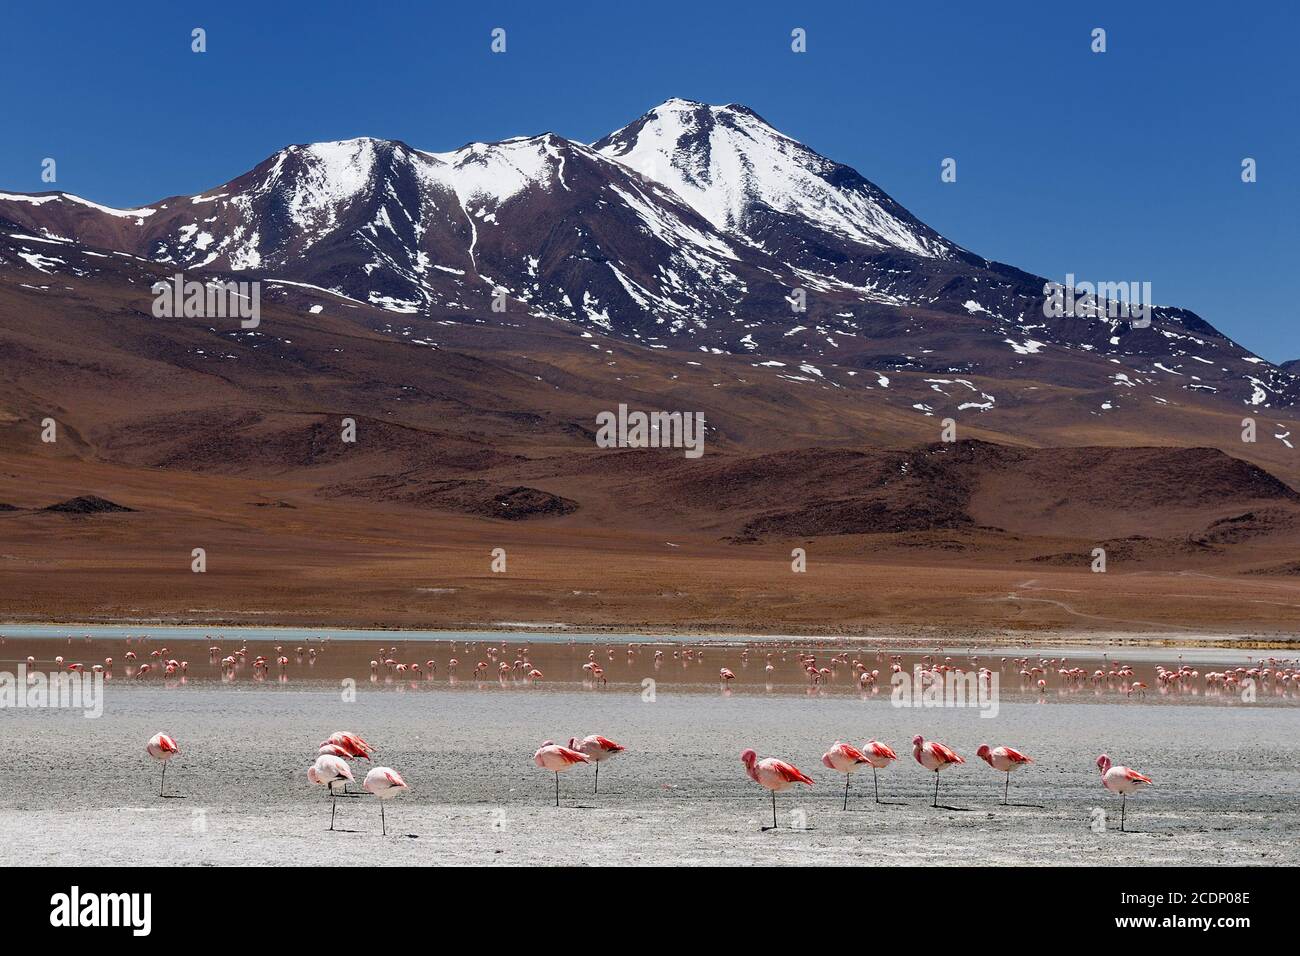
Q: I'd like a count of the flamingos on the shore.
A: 13